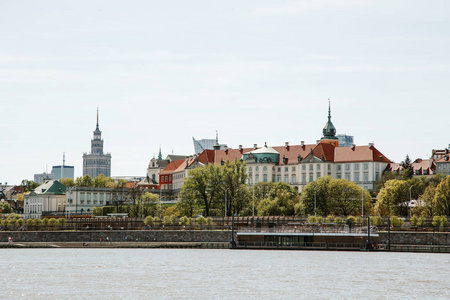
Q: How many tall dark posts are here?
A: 3